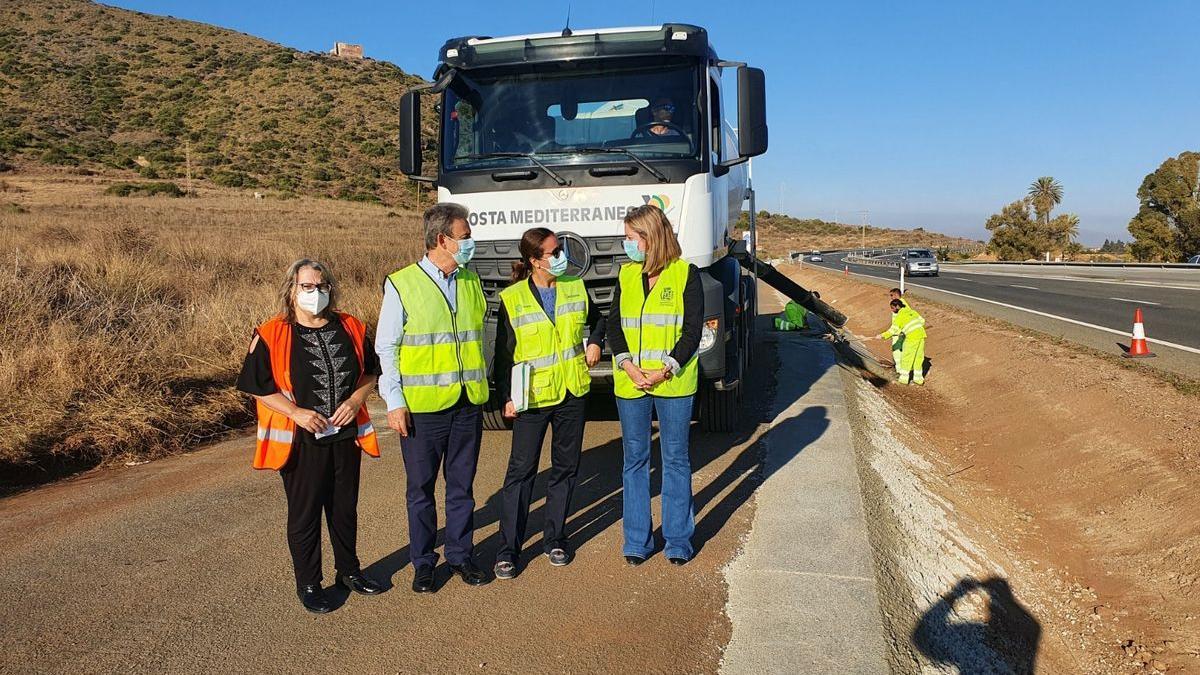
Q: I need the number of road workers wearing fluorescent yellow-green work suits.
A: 3